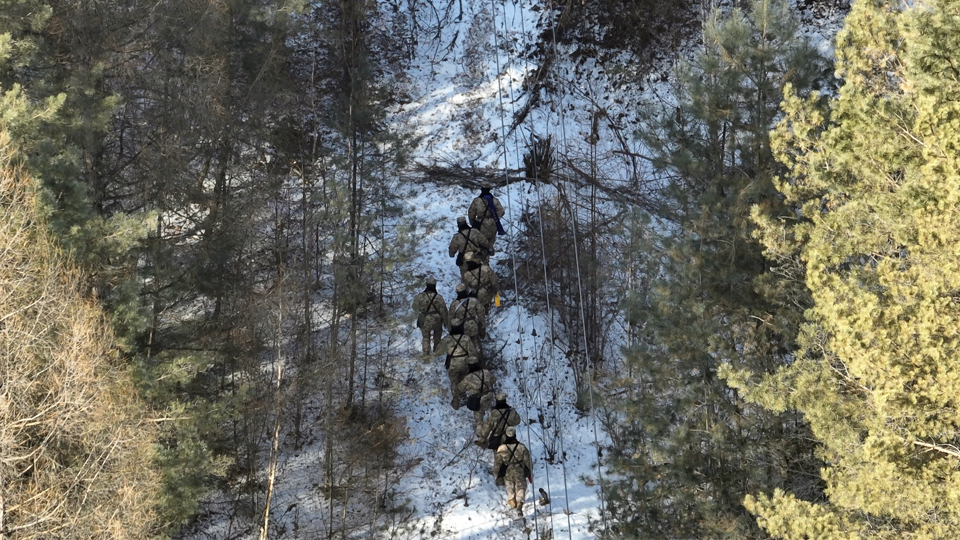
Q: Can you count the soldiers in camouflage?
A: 9